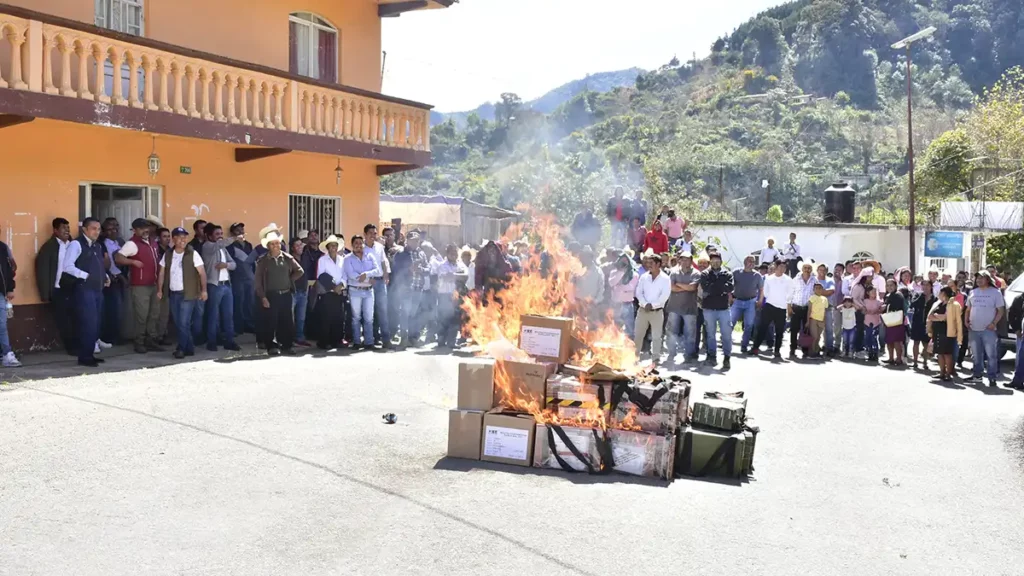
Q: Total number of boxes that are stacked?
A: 11